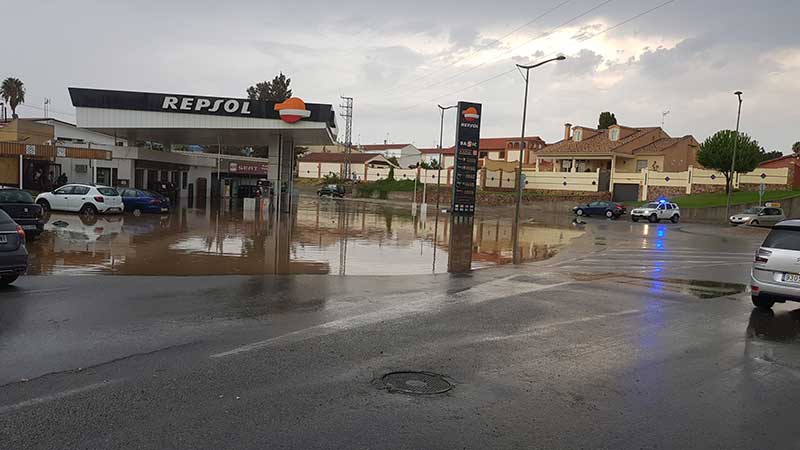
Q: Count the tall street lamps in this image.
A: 3